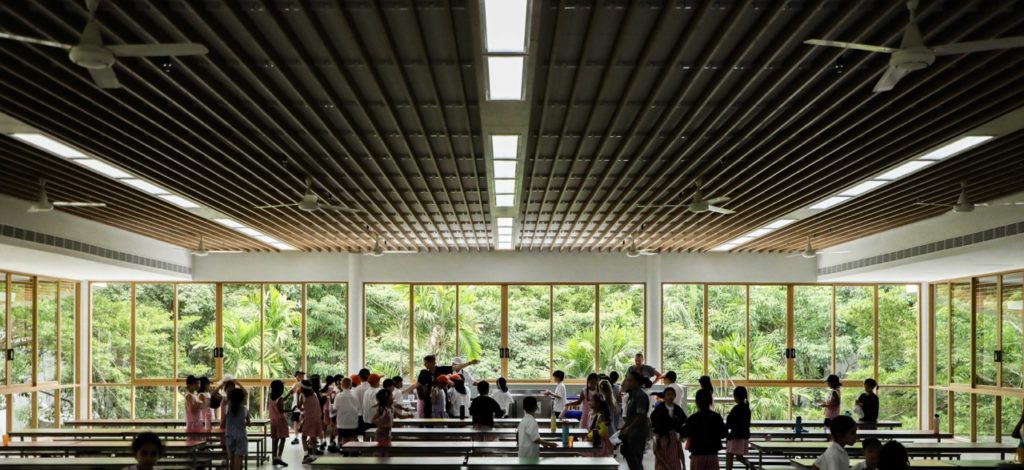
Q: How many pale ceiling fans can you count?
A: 10